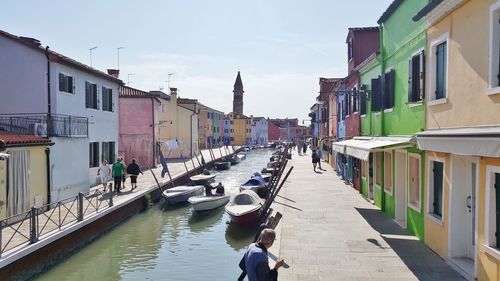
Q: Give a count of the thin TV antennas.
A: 4